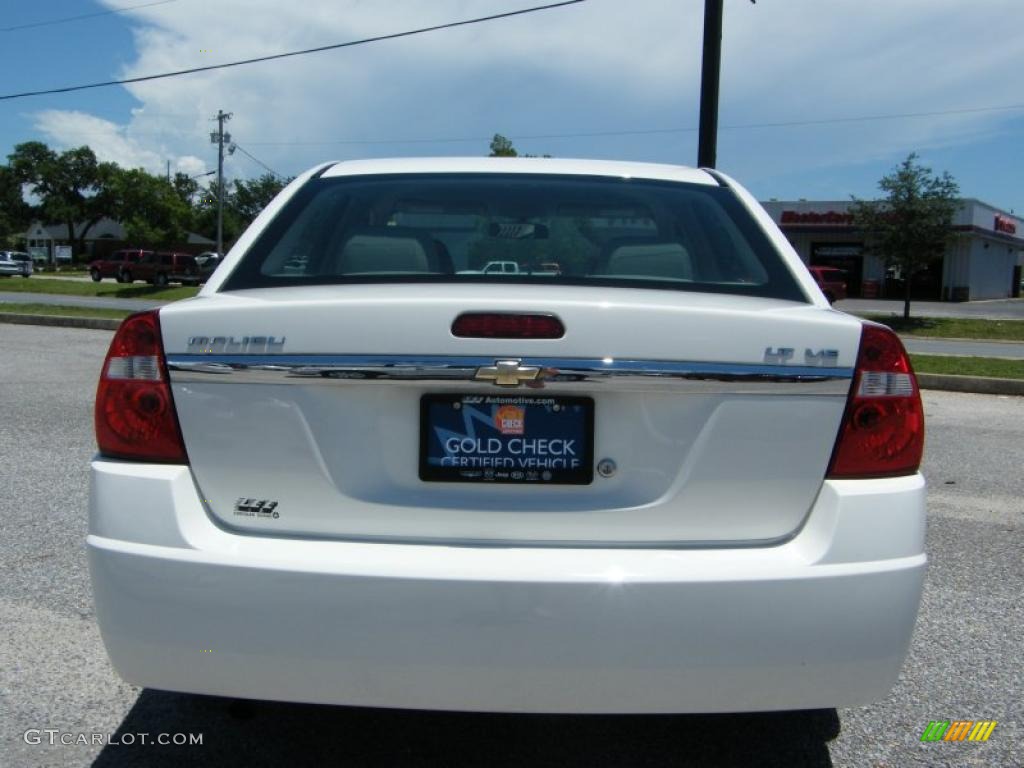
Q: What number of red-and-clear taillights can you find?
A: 2